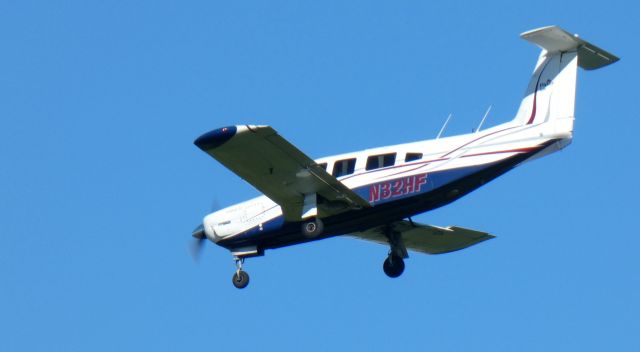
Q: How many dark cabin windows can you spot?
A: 4